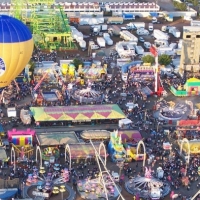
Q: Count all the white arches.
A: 6